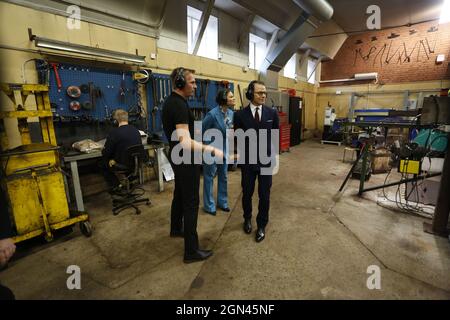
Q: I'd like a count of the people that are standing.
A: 3